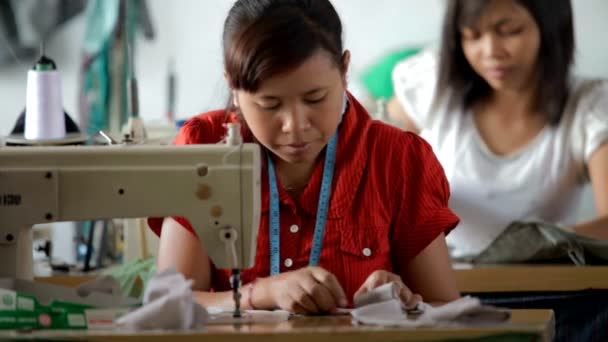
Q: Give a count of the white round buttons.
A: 3